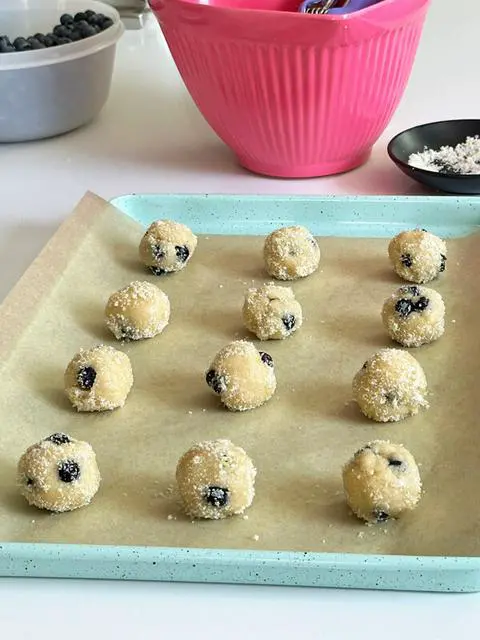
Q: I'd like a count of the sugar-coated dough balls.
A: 12